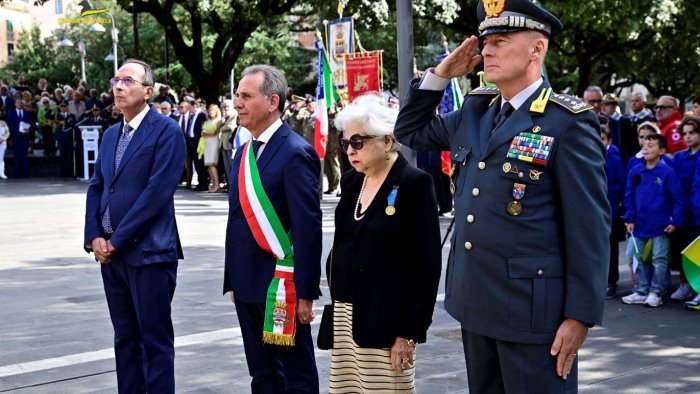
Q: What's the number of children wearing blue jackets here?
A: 4